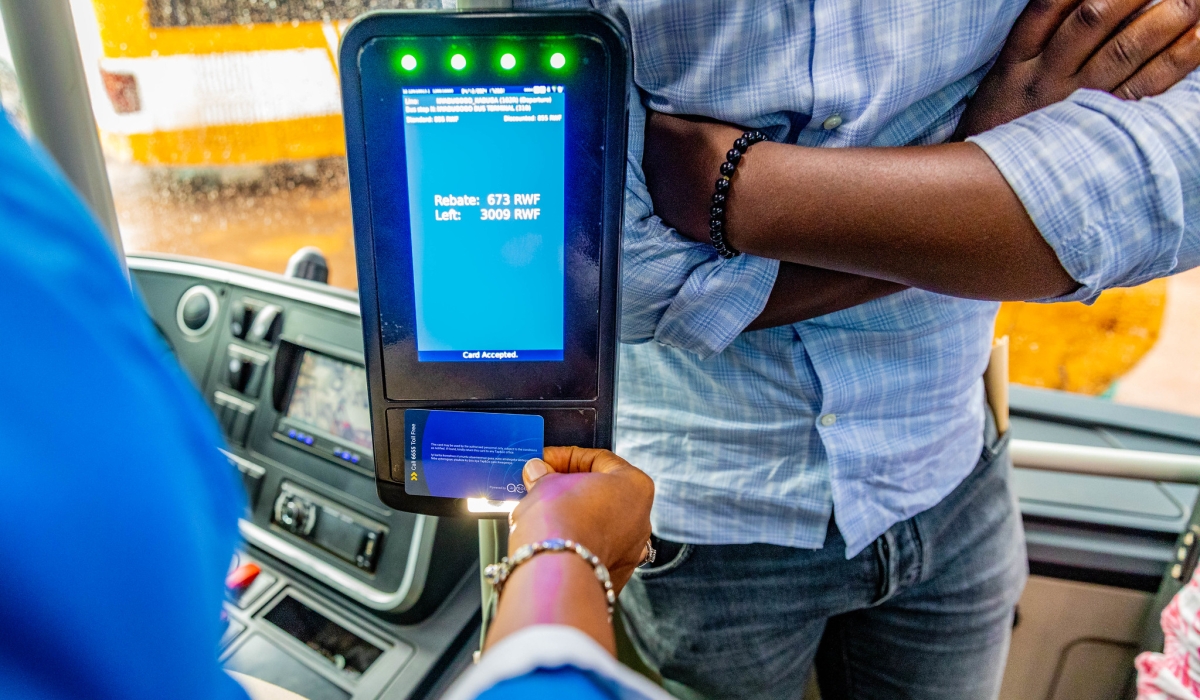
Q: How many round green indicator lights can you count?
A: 4